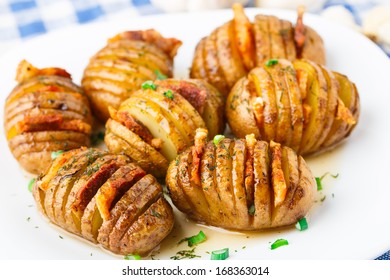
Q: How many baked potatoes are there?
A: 7